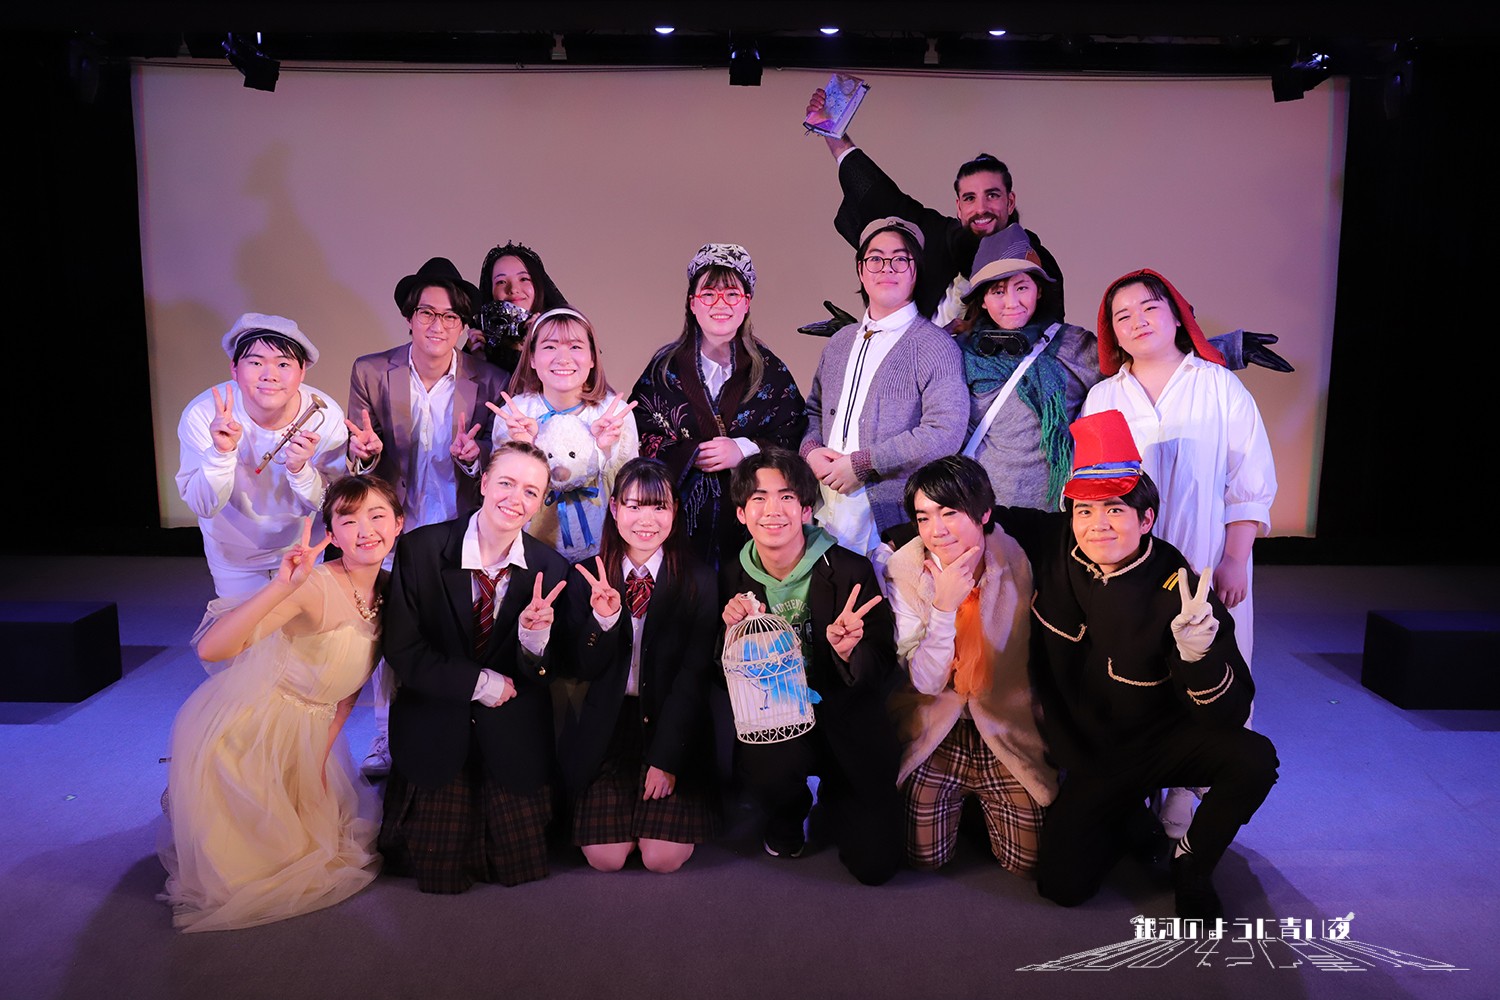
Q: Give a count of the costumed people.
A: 15